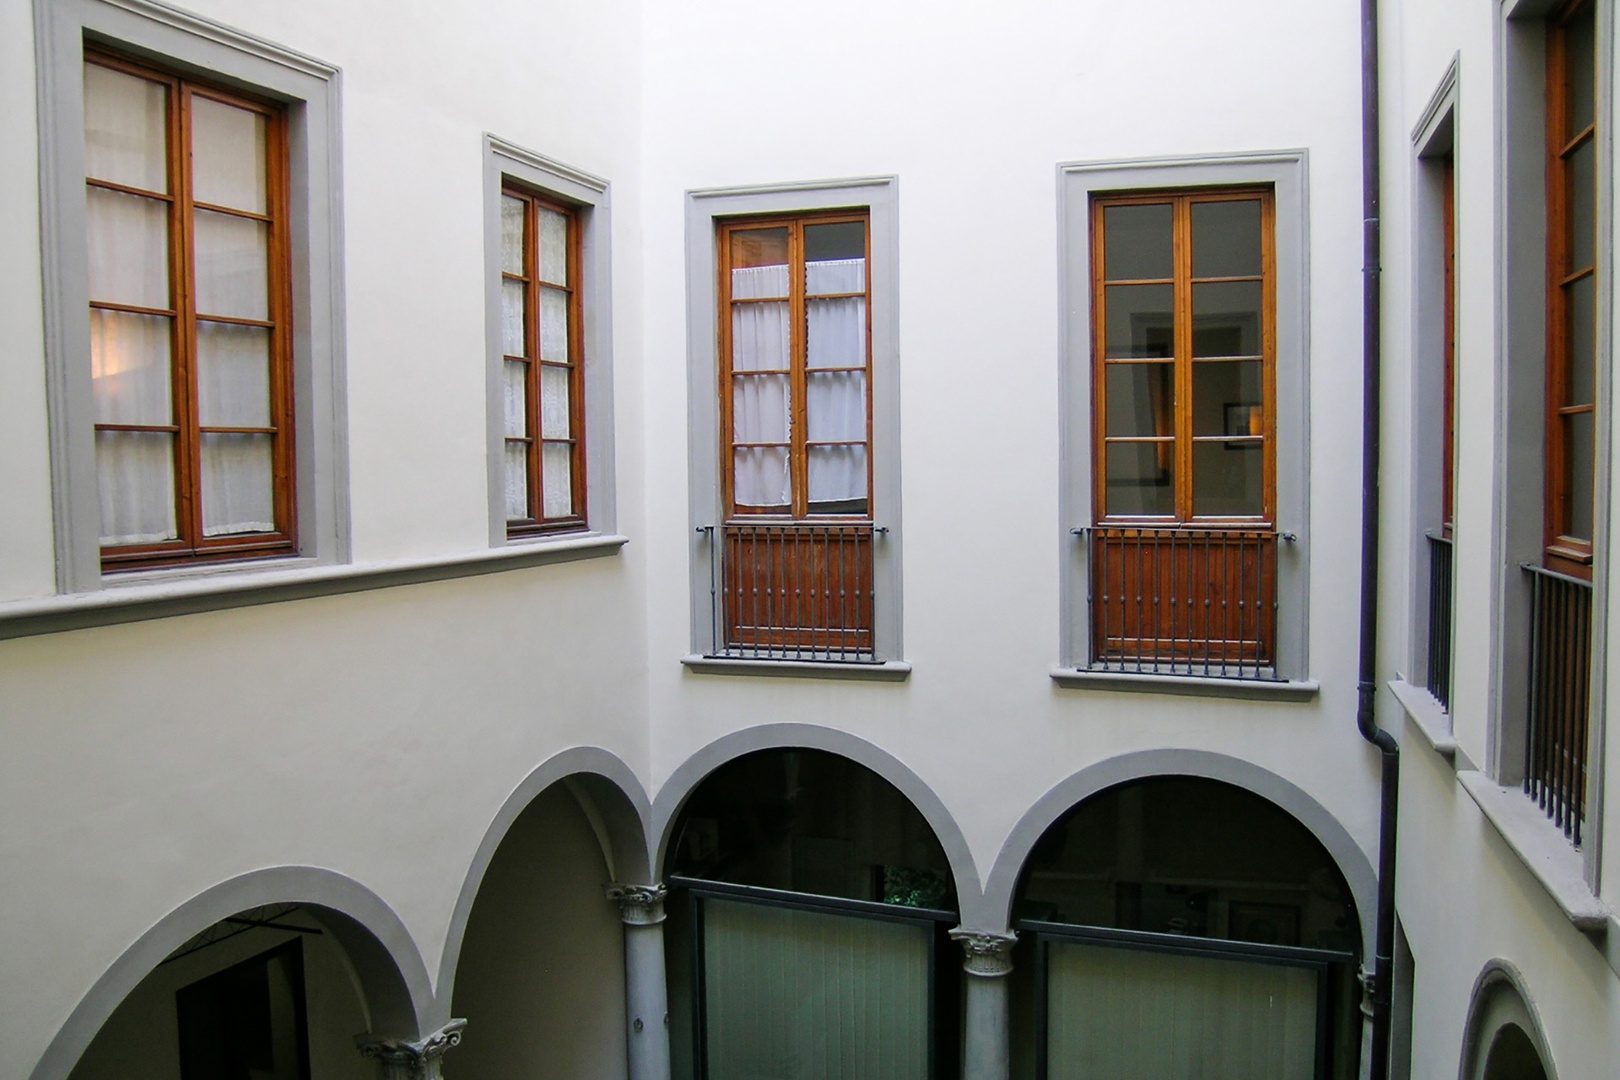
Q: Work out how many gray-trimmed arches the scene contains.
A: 5